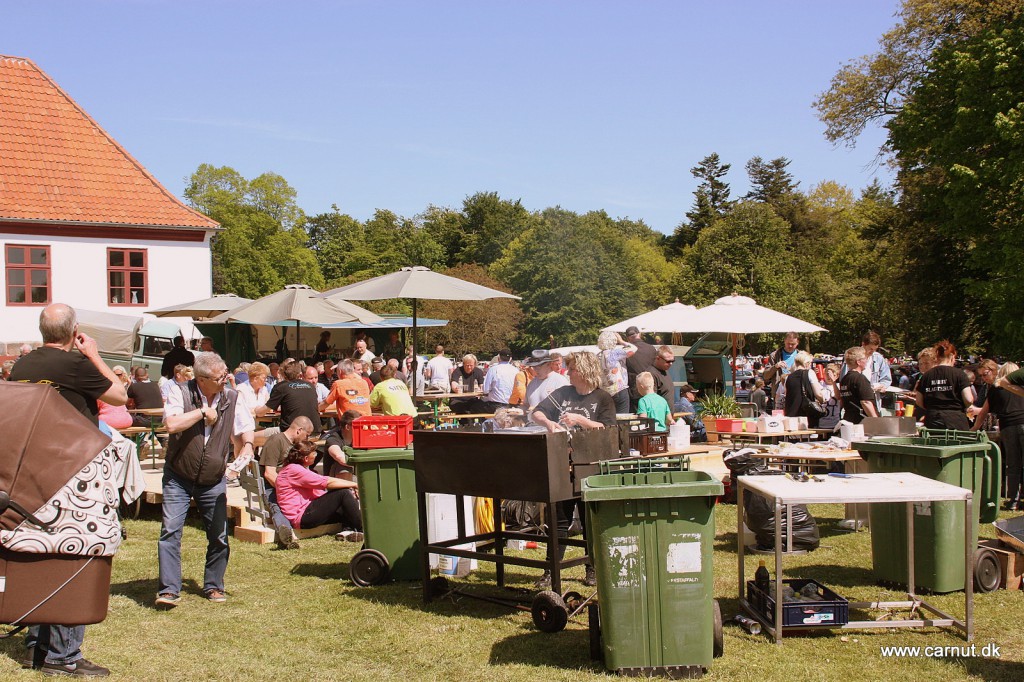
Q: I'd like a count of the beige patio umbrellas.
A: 3